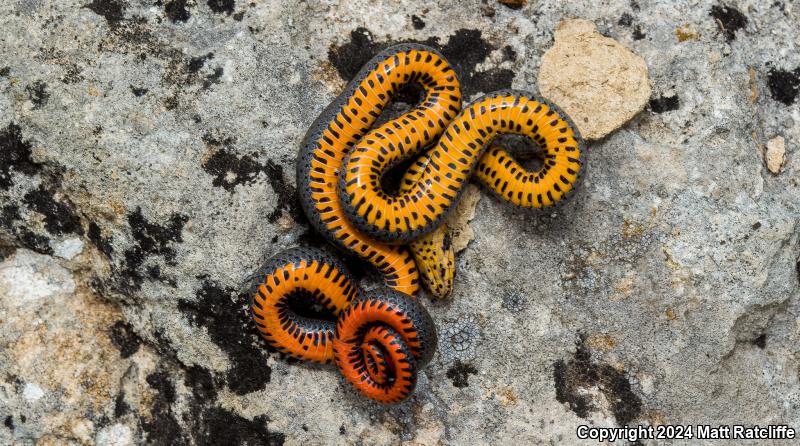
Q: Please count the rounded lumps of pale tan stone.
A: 2